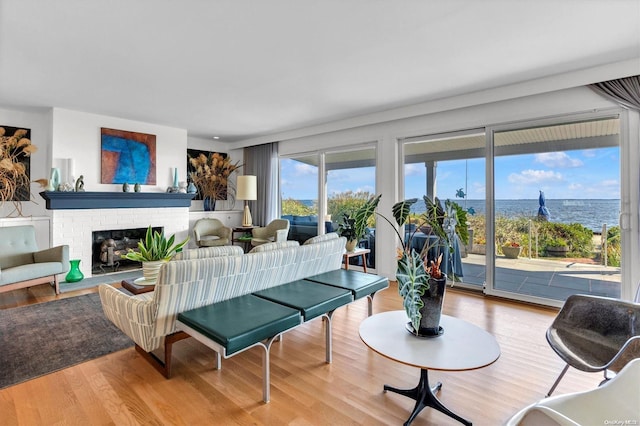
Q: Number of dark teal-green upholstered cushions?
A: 3